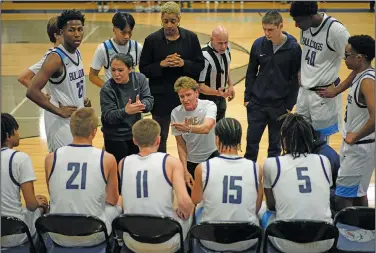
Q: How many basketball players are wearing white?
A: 10